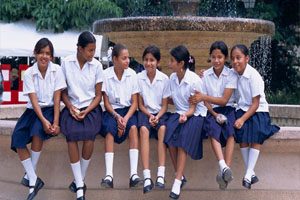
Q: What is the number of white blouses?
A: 7